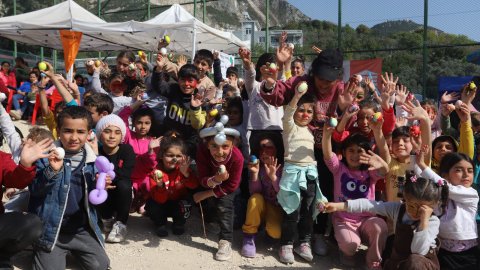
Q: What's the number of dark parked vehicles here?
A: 0